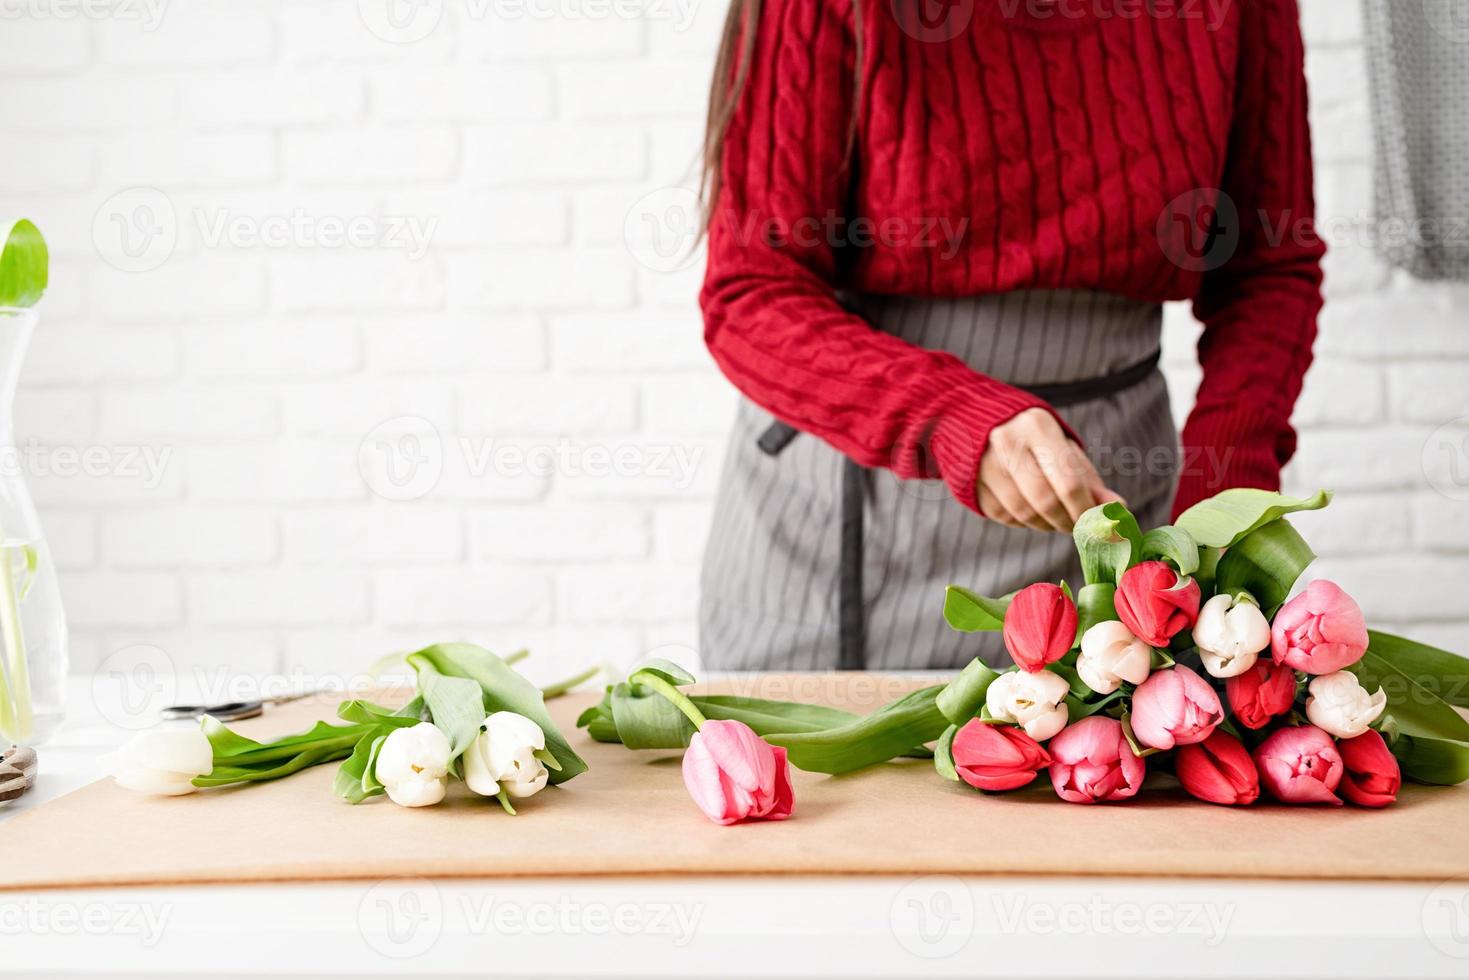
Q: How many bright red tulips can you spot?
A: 6